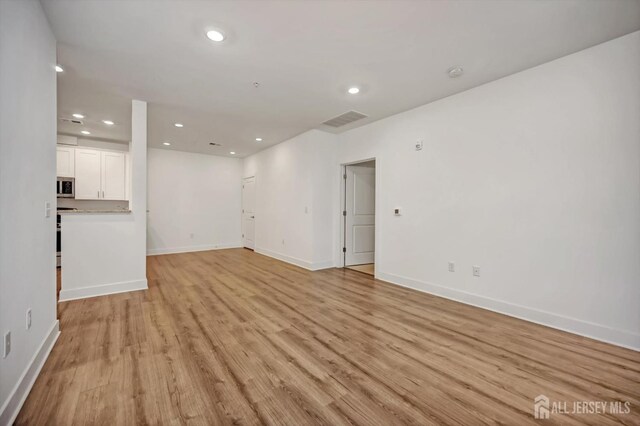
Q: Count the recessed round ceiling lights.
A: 10